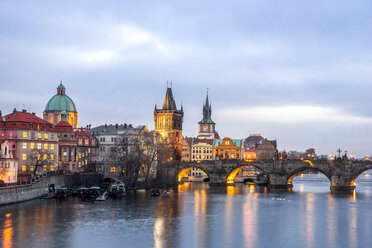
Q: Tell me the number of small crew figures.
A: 0